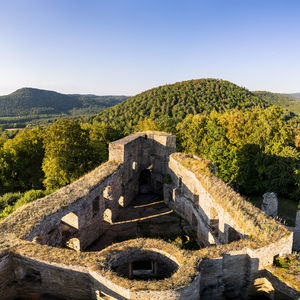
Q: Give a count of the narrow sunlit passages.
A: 2